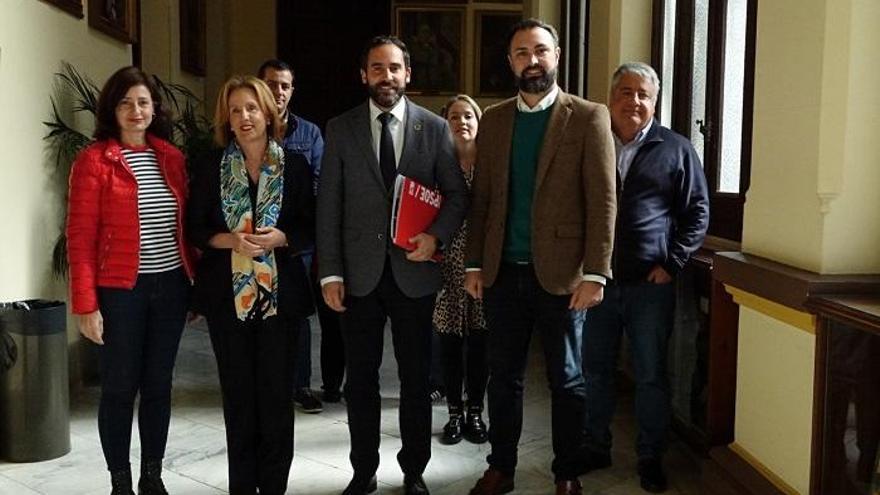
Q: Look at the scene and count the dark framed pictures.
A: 5